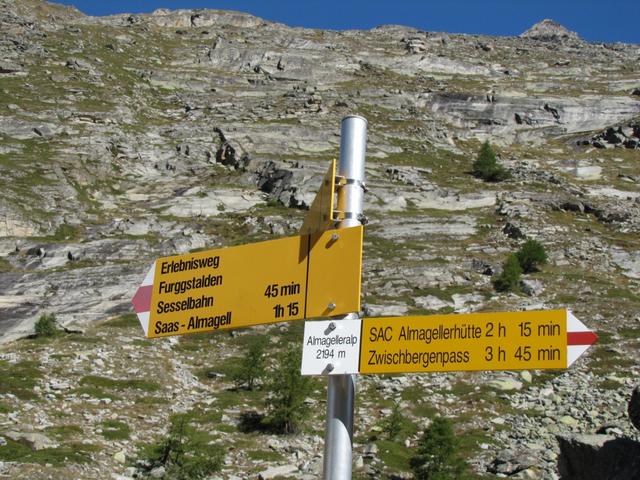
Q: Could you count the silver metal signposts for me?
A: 1